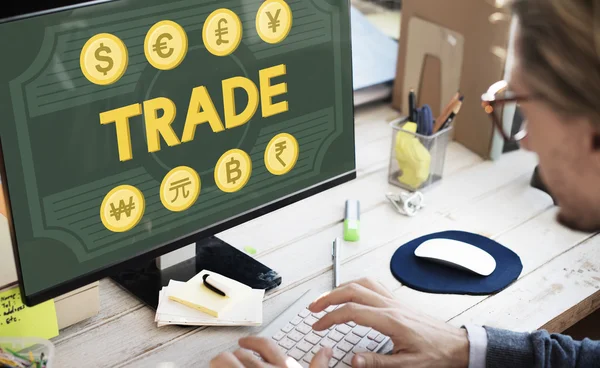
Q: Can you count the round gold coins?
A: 8